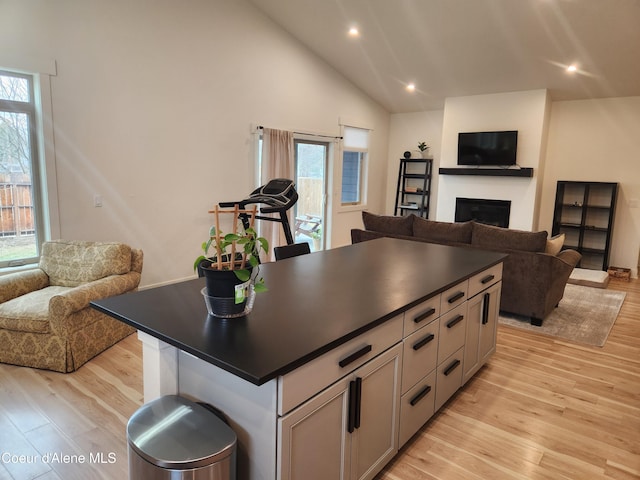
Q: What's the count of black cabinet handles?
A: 12